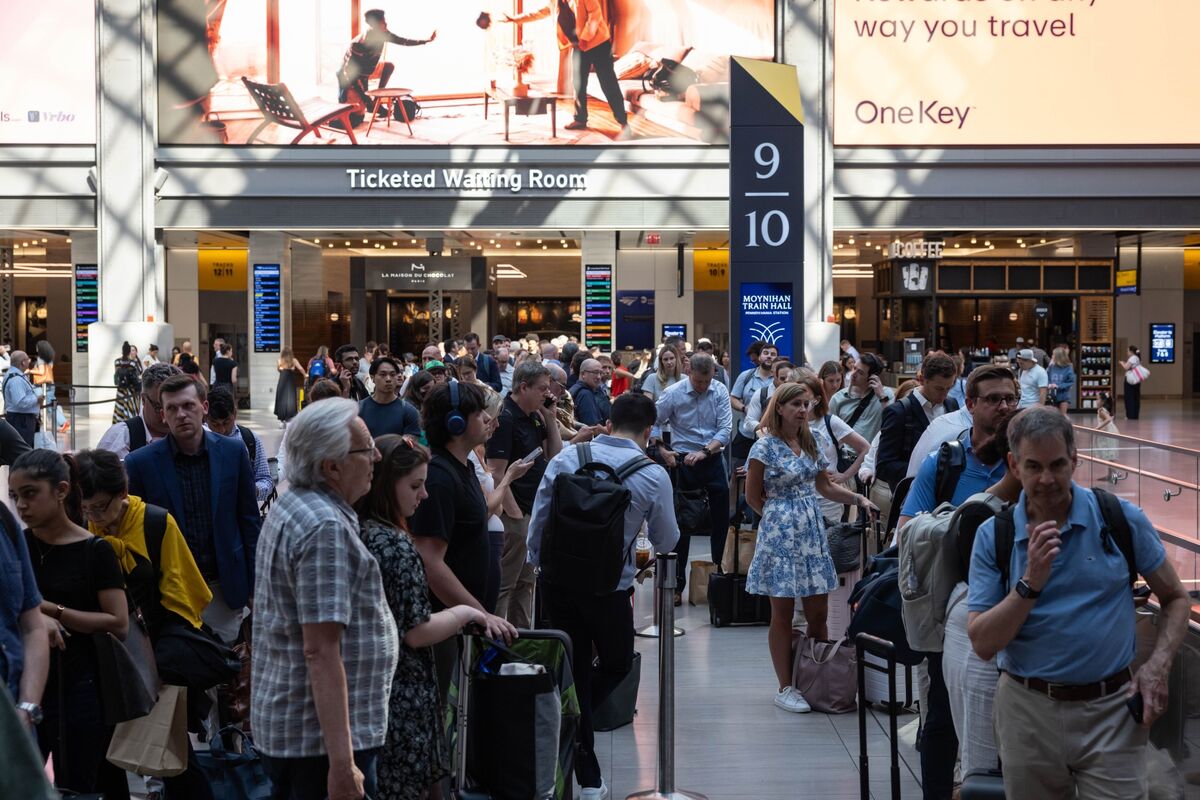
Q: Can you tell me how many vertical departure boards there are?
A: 3